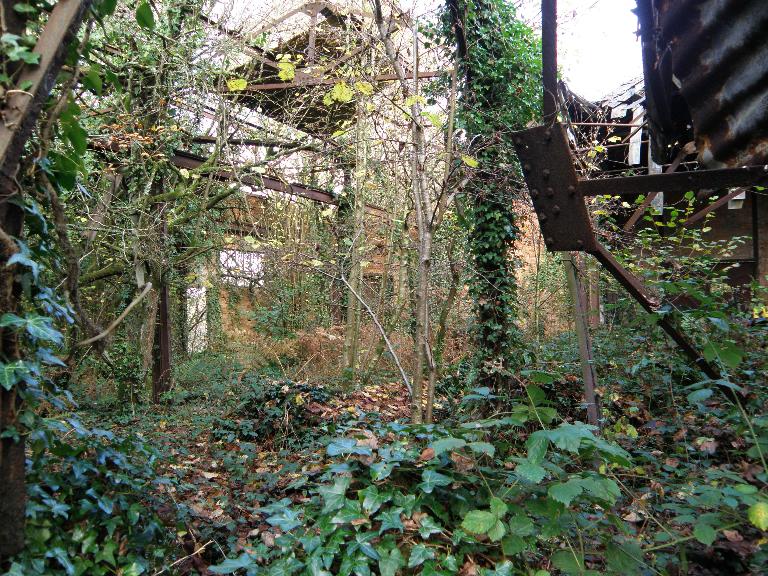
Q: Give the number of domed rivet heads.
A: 11